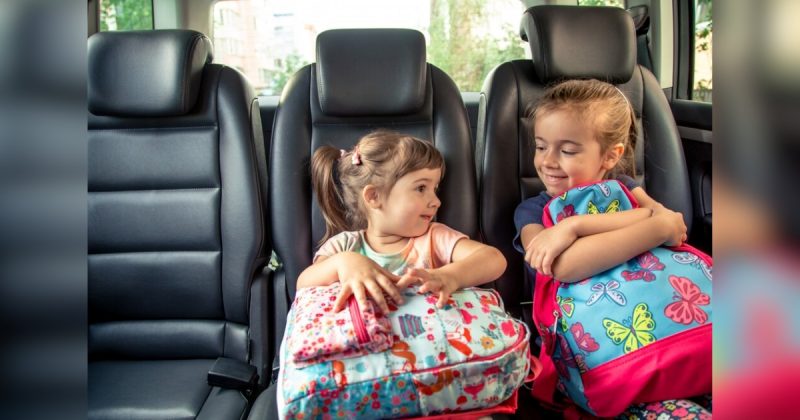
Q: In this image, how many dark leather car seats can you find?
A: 3